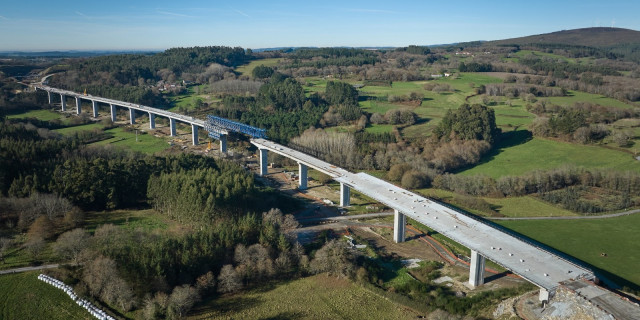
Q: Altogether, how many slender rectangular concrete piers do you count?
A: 15